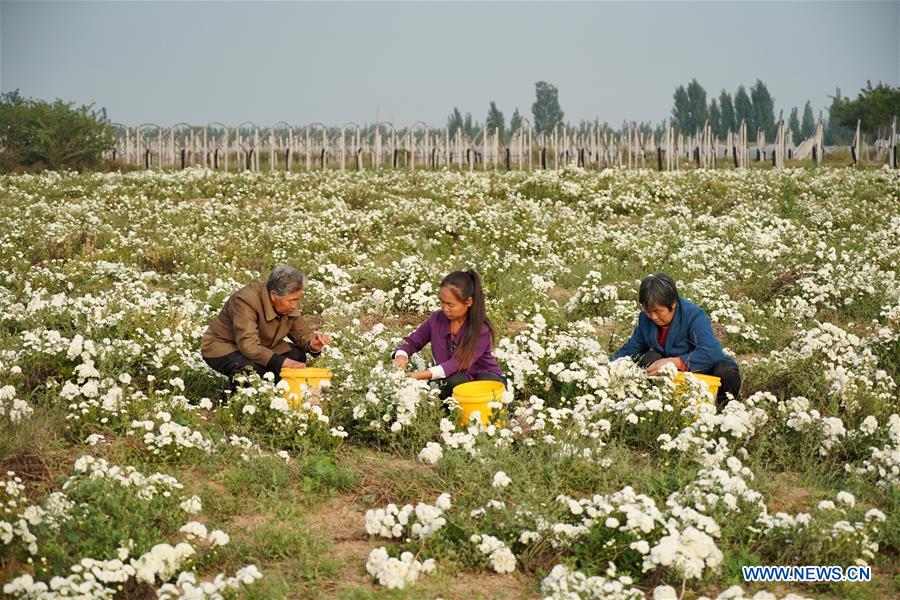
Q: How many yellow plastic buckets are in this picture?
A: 3